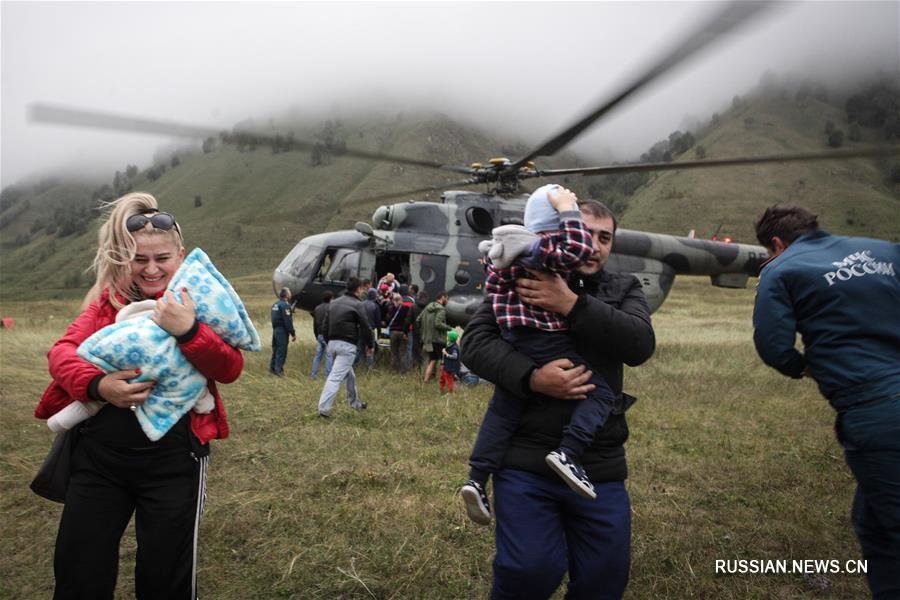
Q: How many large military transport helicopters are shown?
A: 1